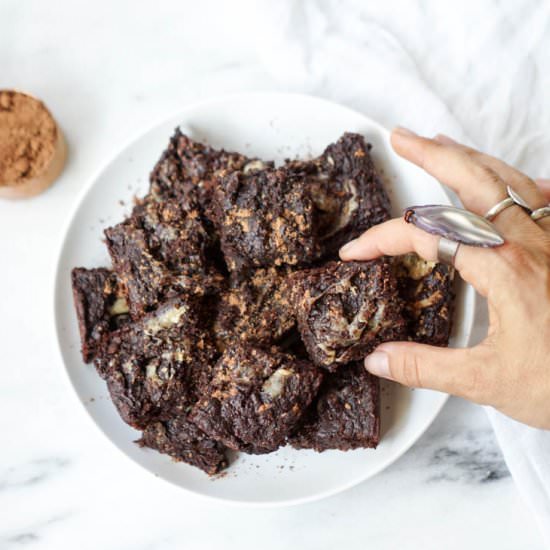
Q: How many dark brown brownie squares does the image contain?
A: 12